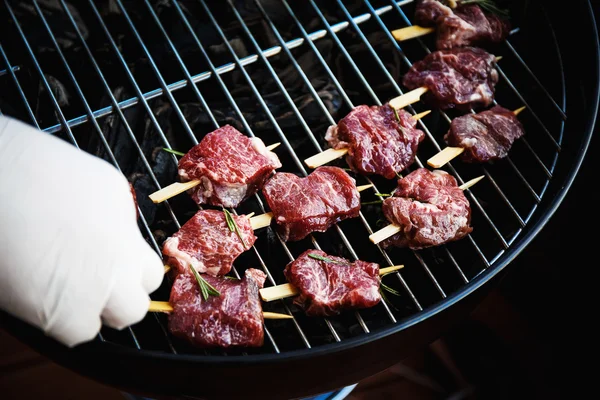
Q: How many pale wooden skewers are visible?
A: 10